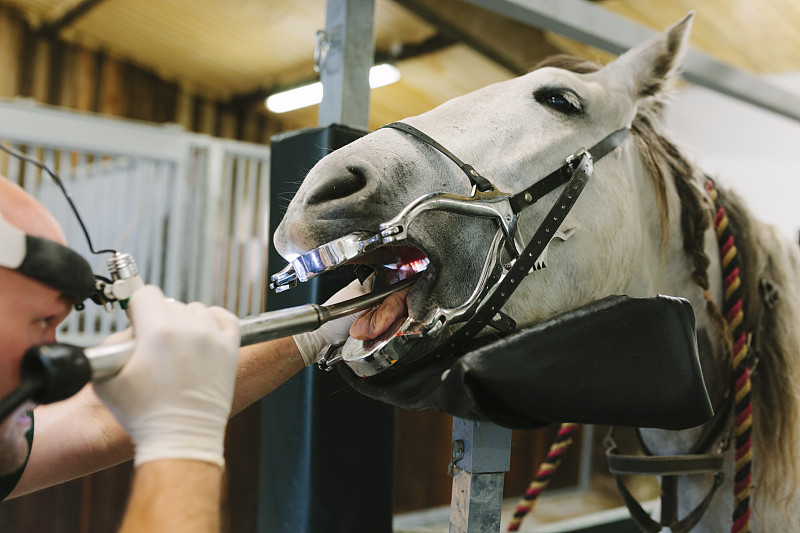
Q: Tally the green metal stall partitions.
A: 0